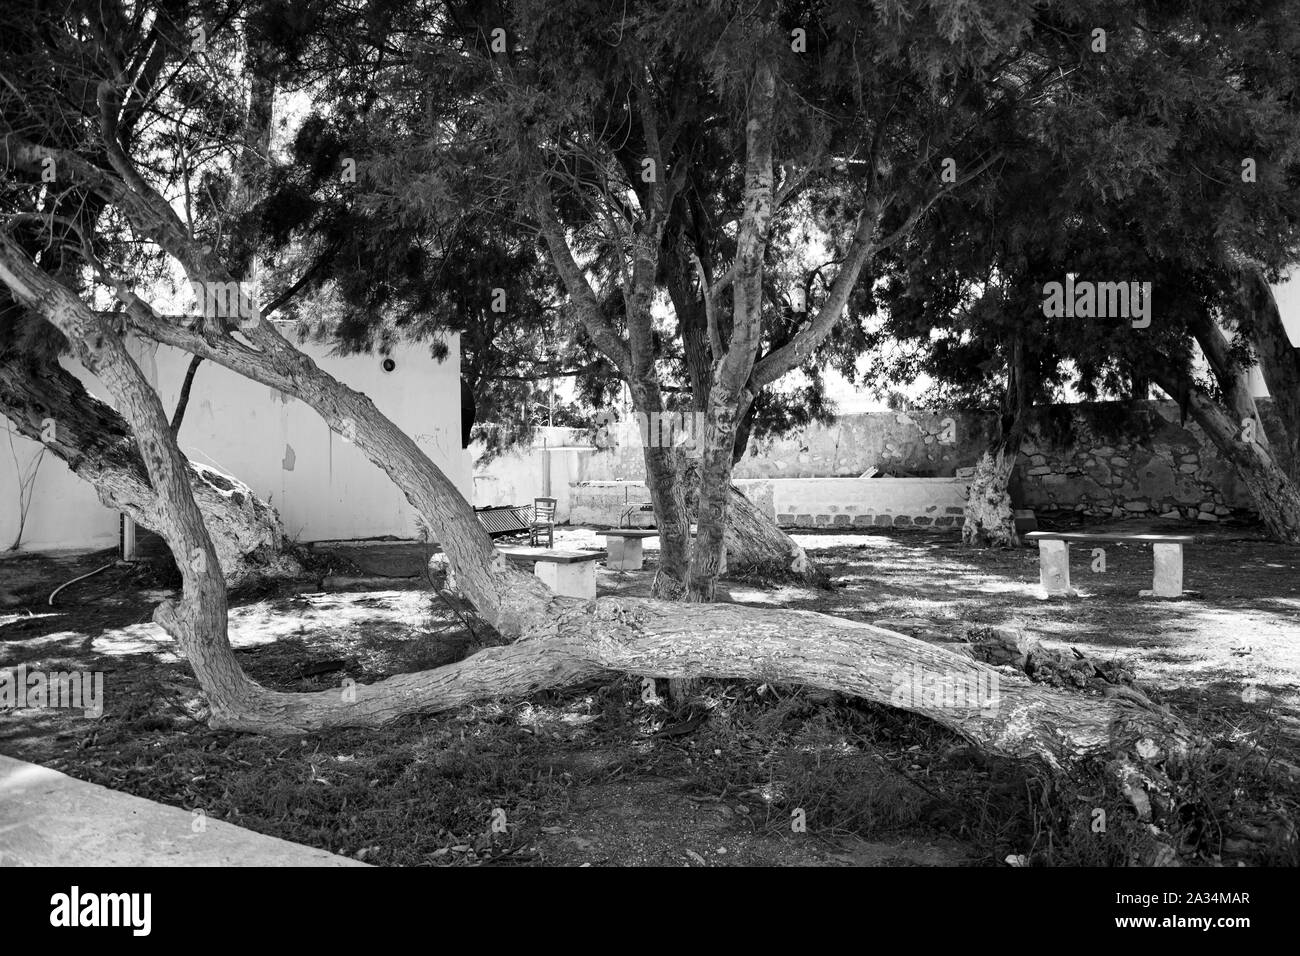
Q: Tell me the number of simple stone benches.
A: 3